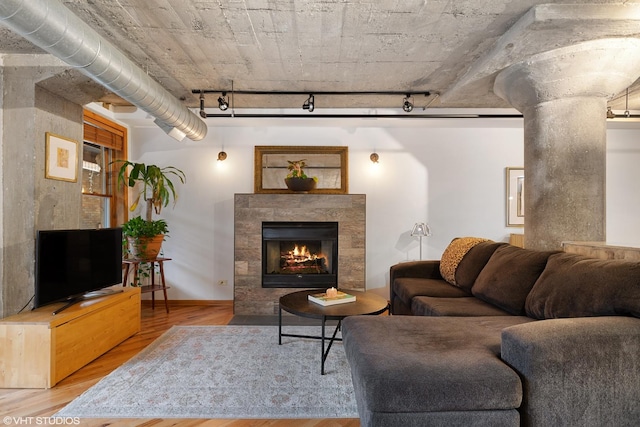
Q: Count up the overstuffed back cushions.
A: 3